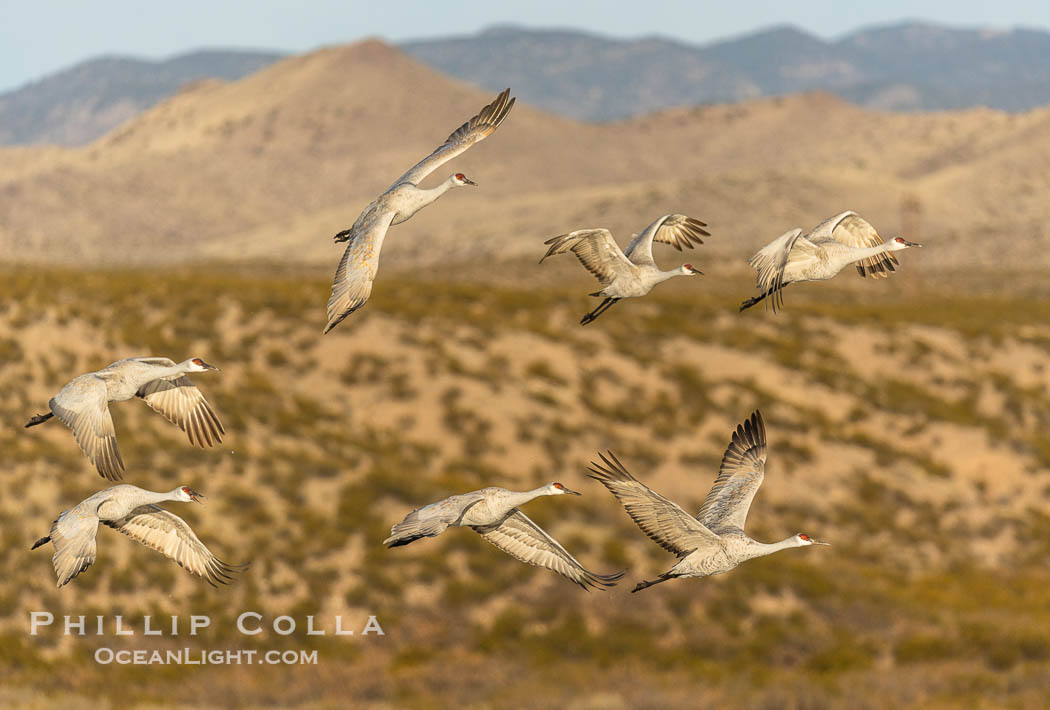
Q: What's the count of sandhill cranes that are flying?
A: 7